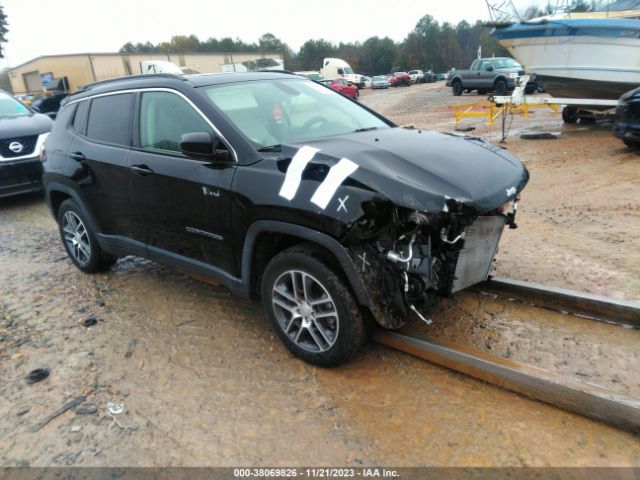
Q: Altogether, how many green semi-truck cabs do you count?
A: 0